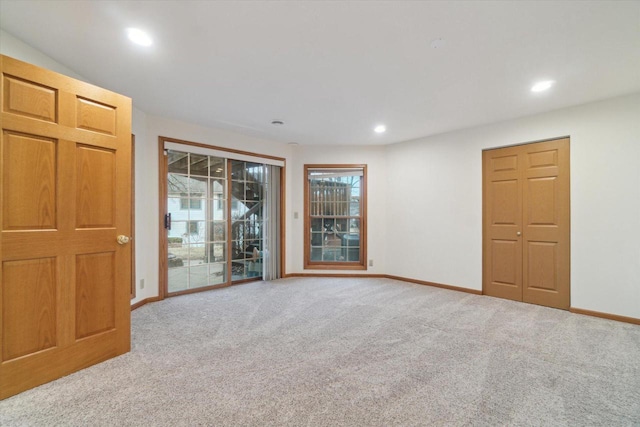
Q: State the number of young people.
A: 0